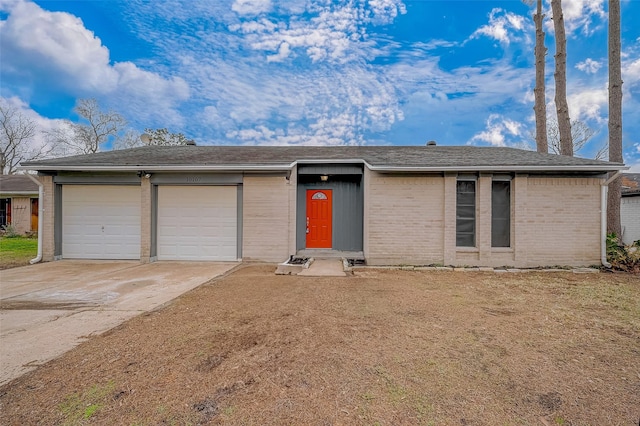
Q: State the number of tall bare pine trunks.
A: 3